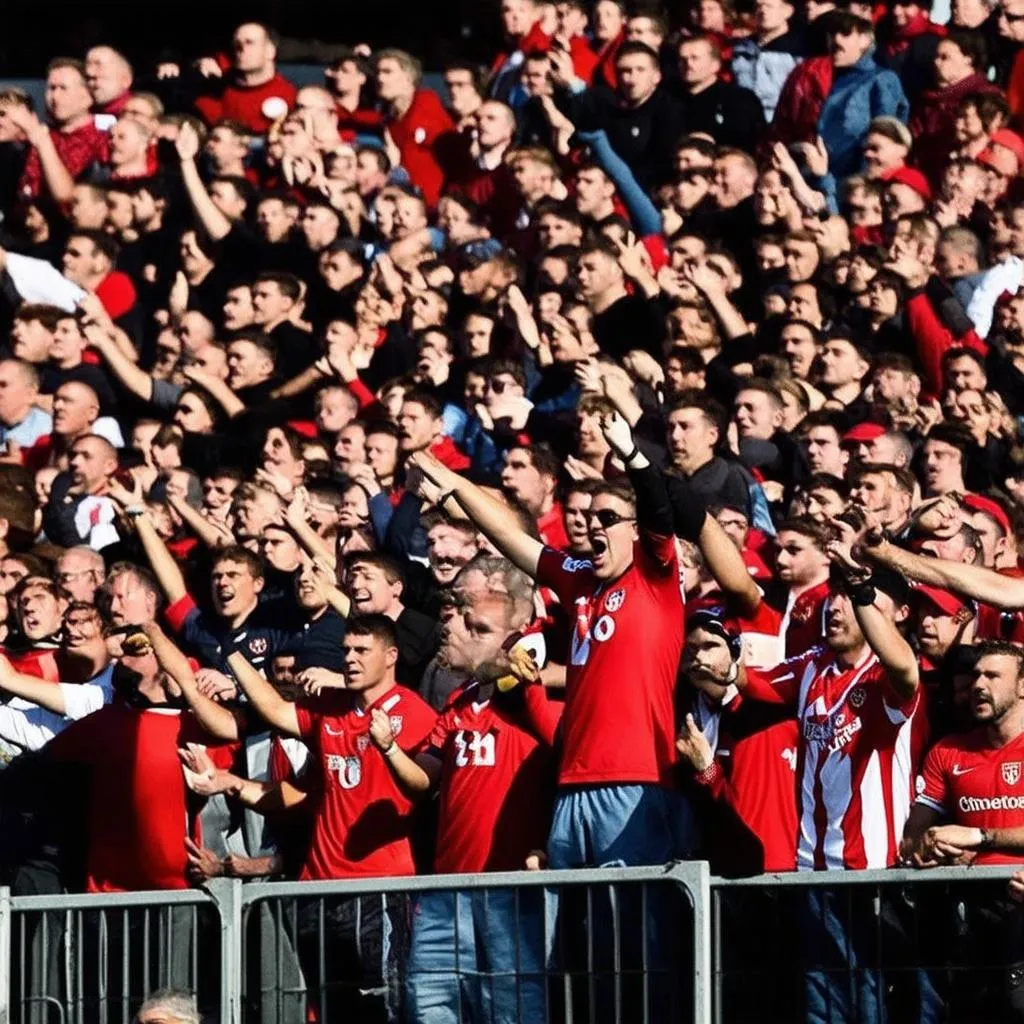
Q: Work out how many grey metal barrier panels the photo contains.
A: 3